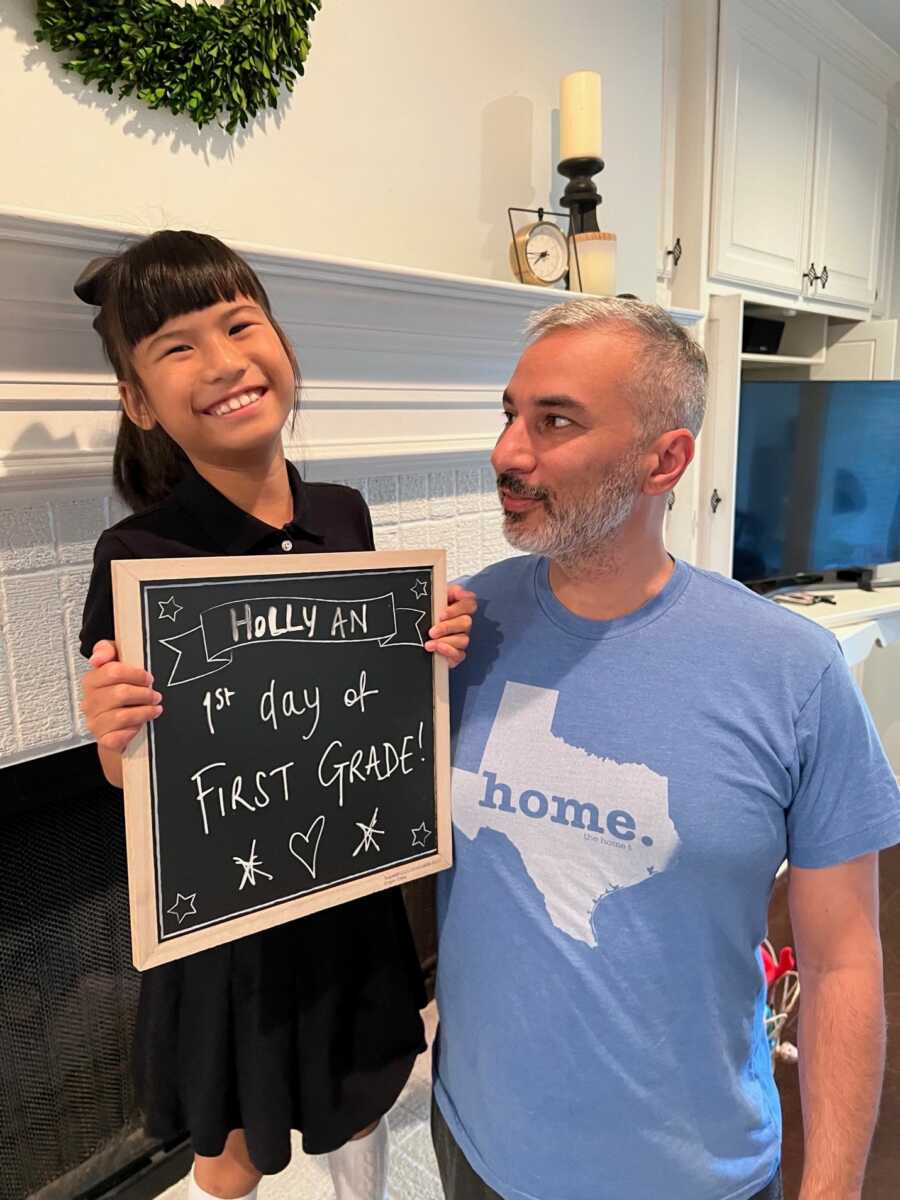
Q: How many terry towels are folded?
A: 0